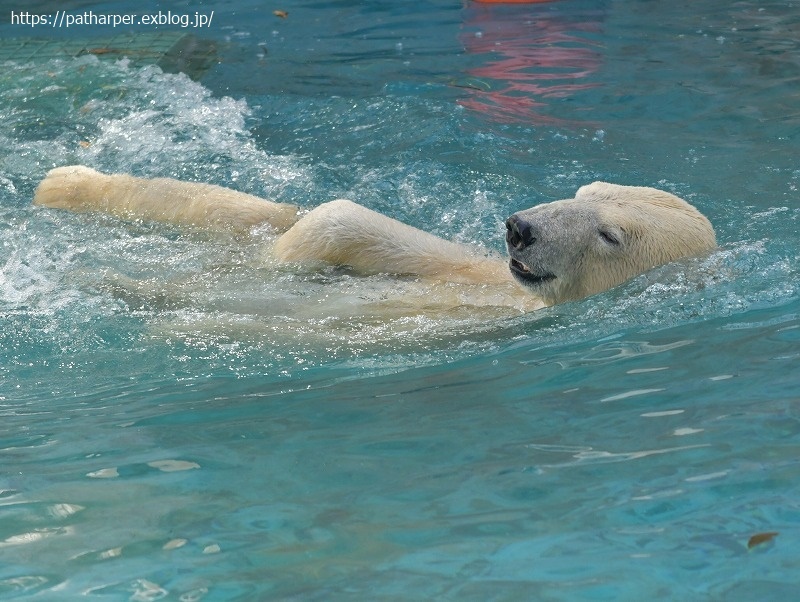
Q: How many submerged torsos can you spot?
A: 1